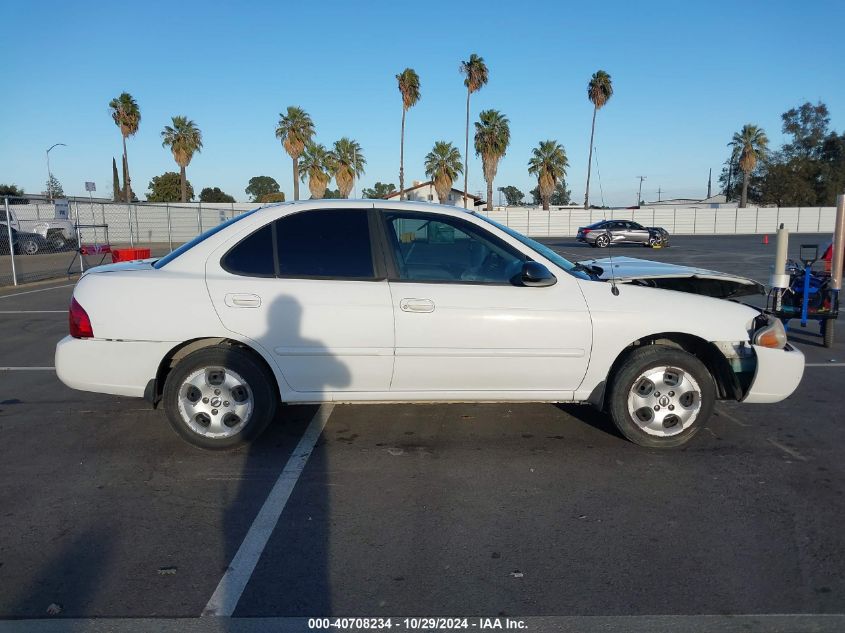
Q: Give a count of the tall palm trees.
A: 12